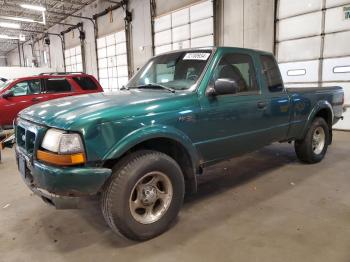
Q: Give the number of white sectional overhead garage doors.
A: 4